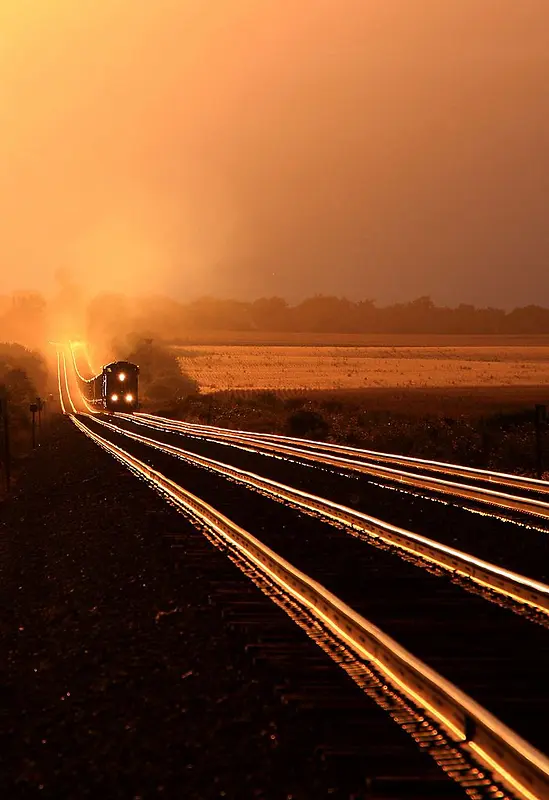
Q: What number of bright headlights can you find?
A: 3